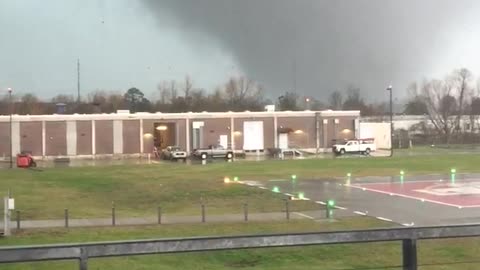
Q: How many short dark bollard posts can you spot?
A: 8